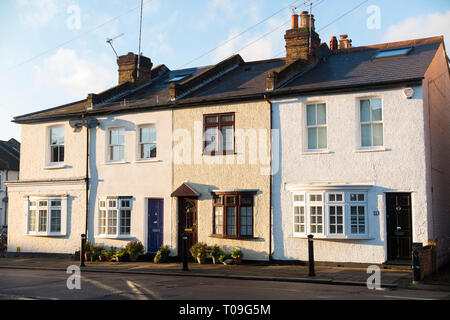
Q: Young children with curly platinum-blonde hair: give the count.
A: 0